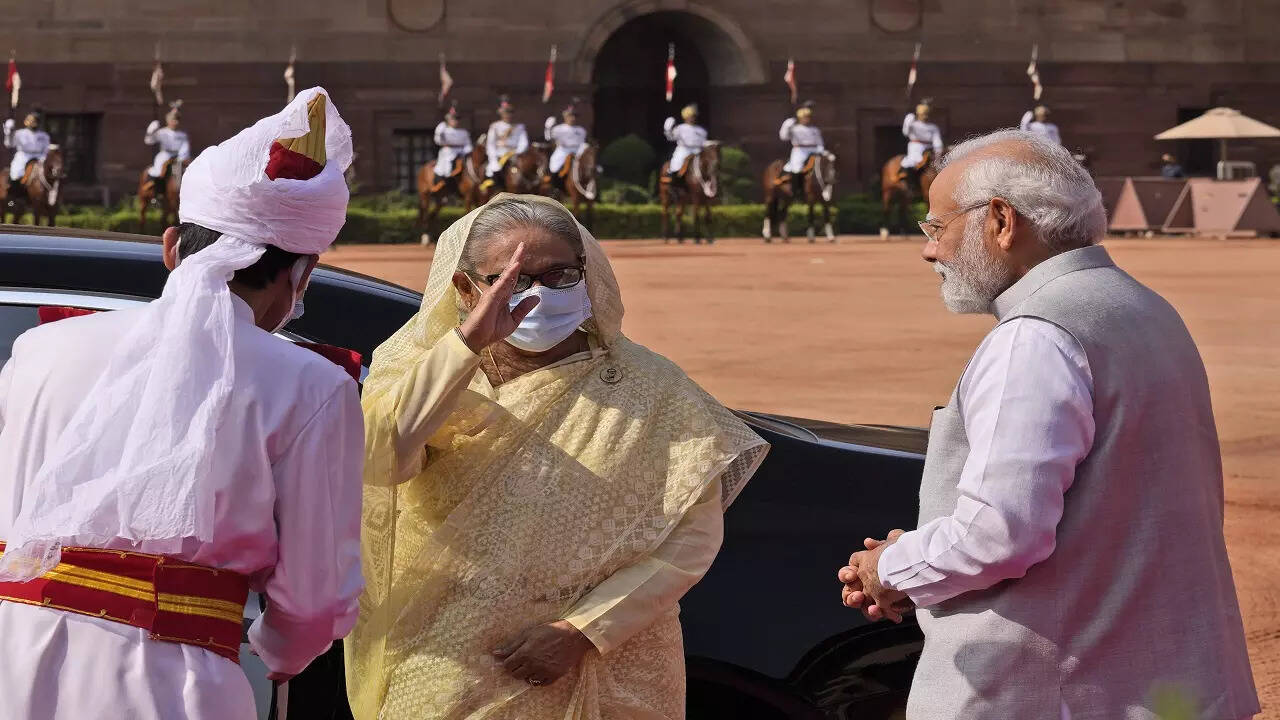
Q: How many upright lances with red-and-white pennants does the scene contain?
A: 9